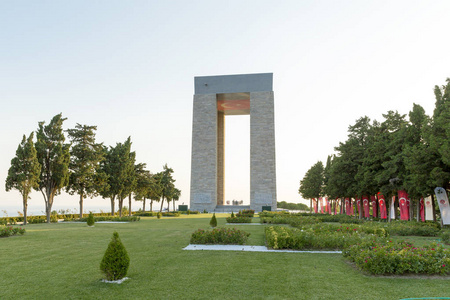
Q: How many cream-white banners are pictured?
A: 3